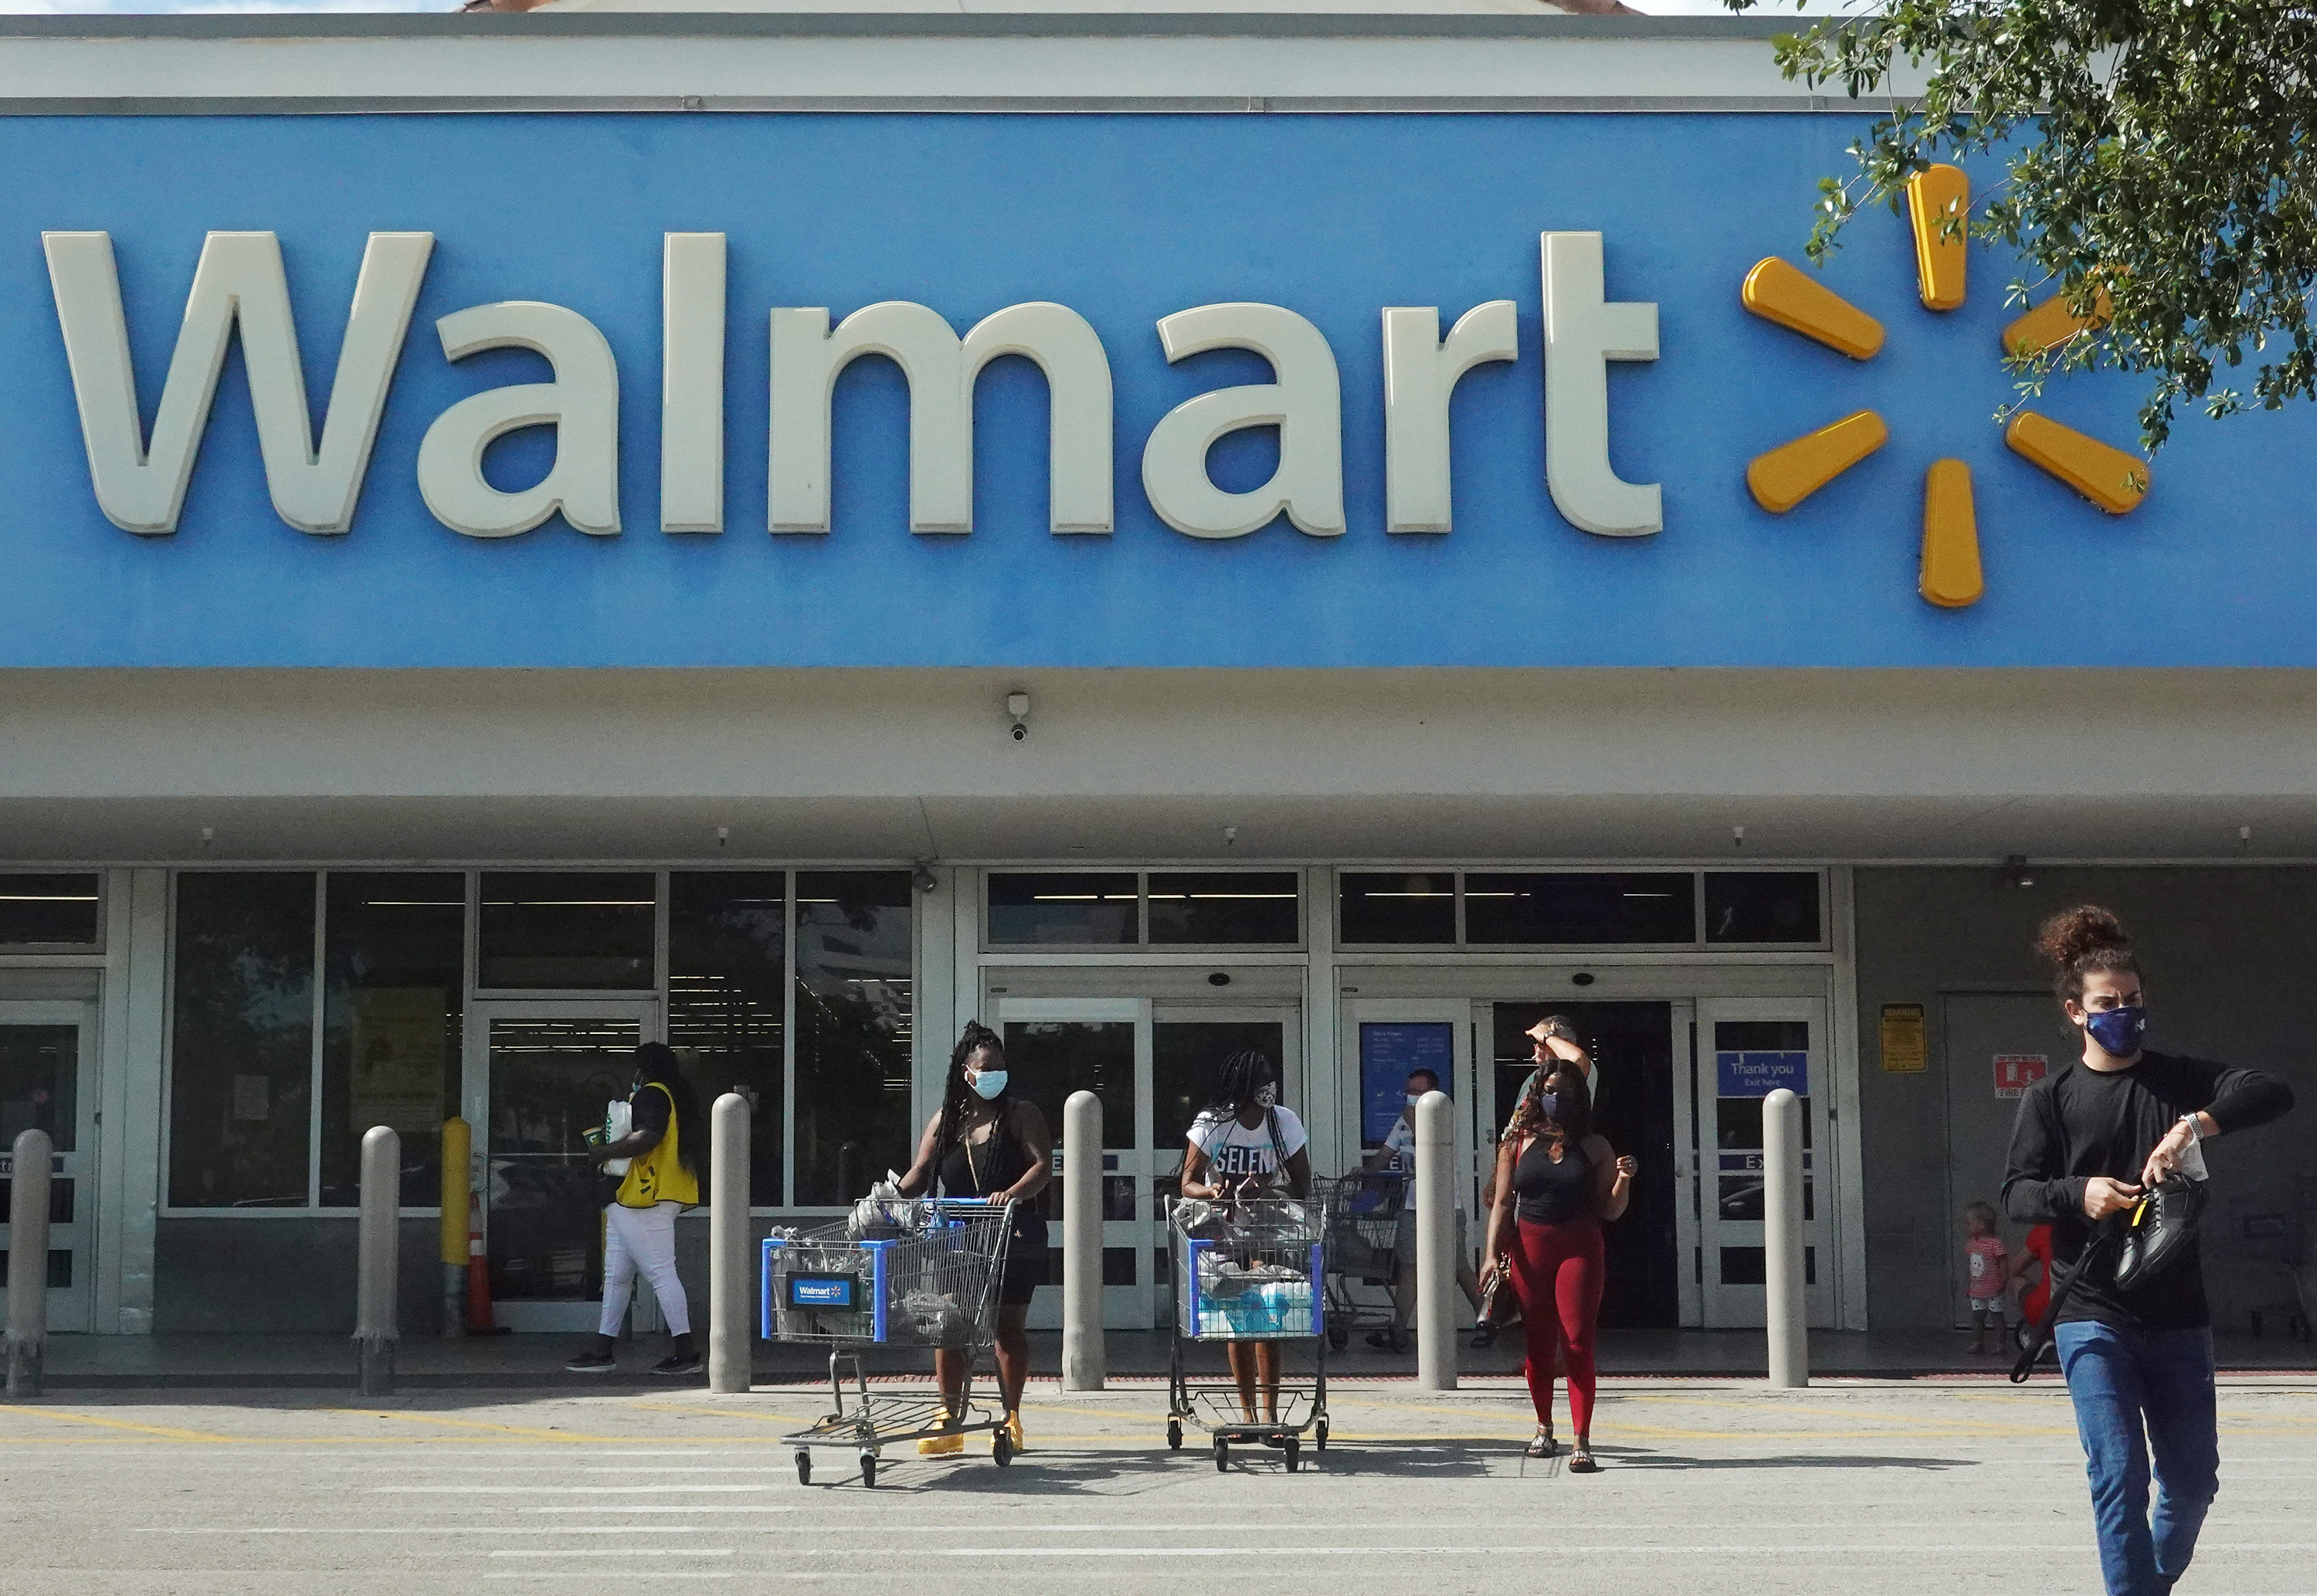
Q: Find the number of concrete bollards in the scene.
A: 6